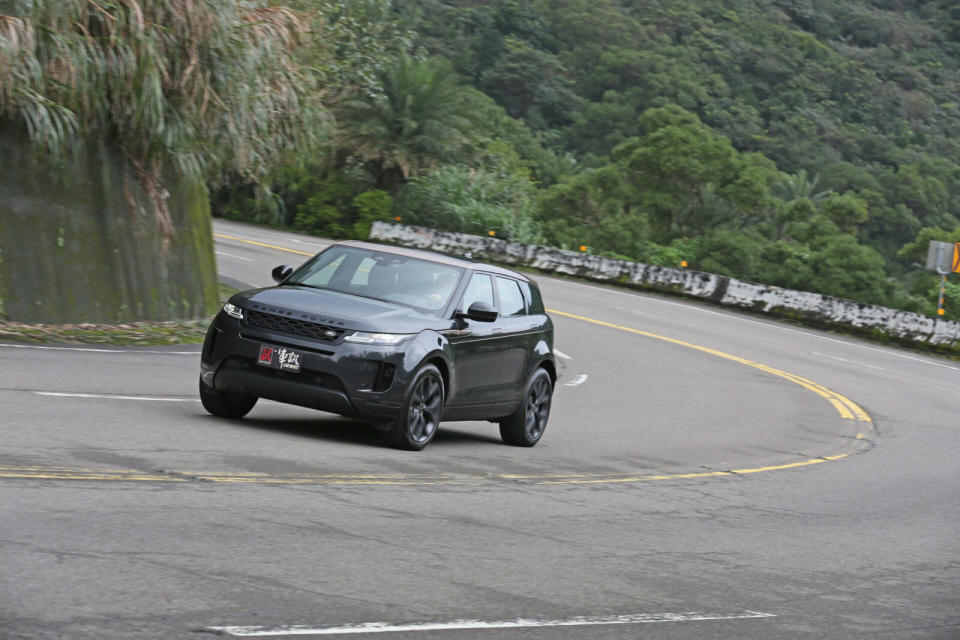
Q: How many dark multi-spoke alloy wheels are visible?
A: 2